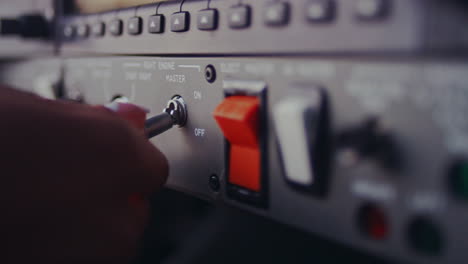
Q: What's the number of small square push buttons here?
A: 12